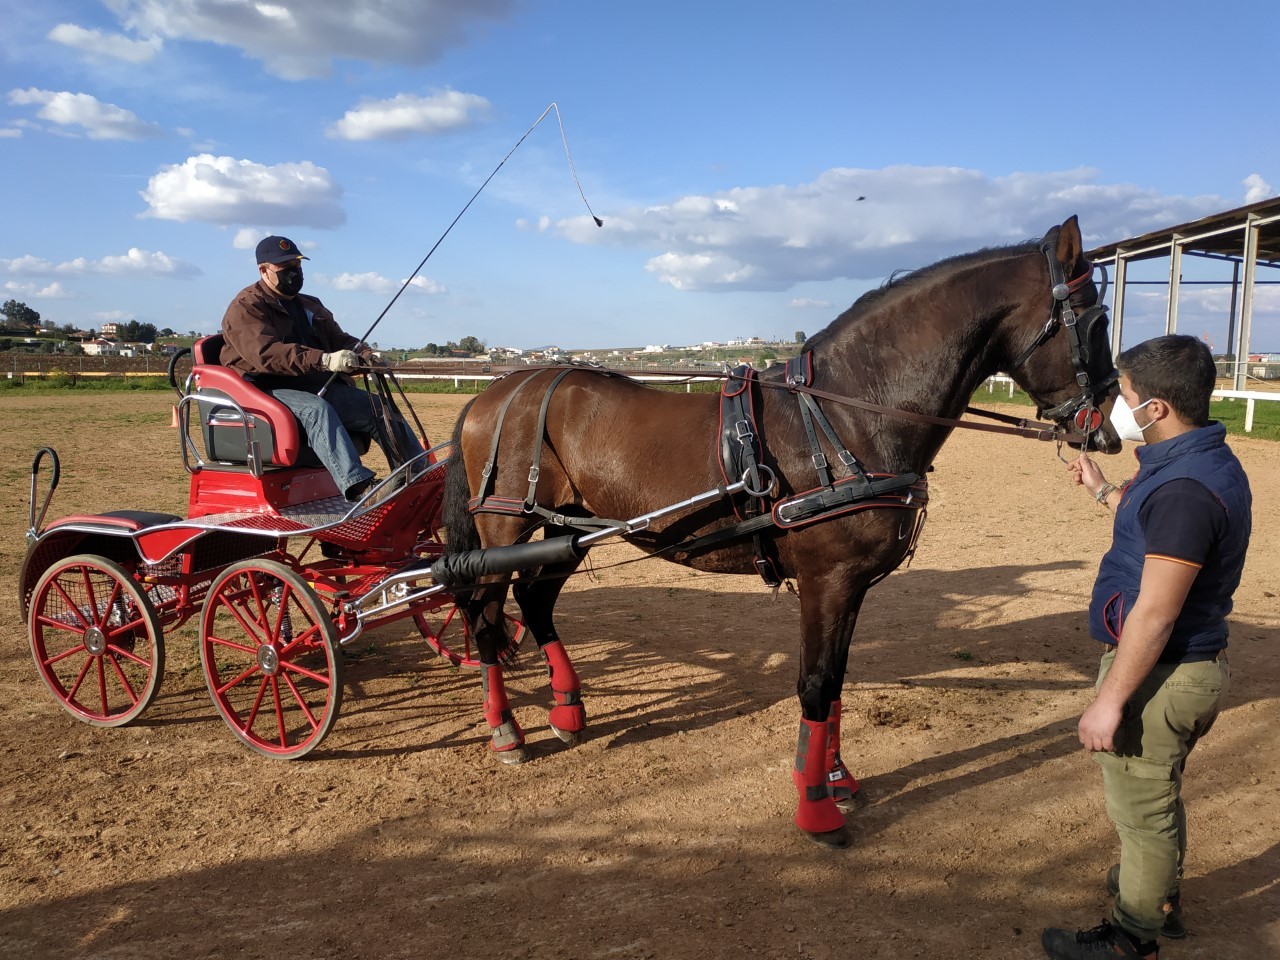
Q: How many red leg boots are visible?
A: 4